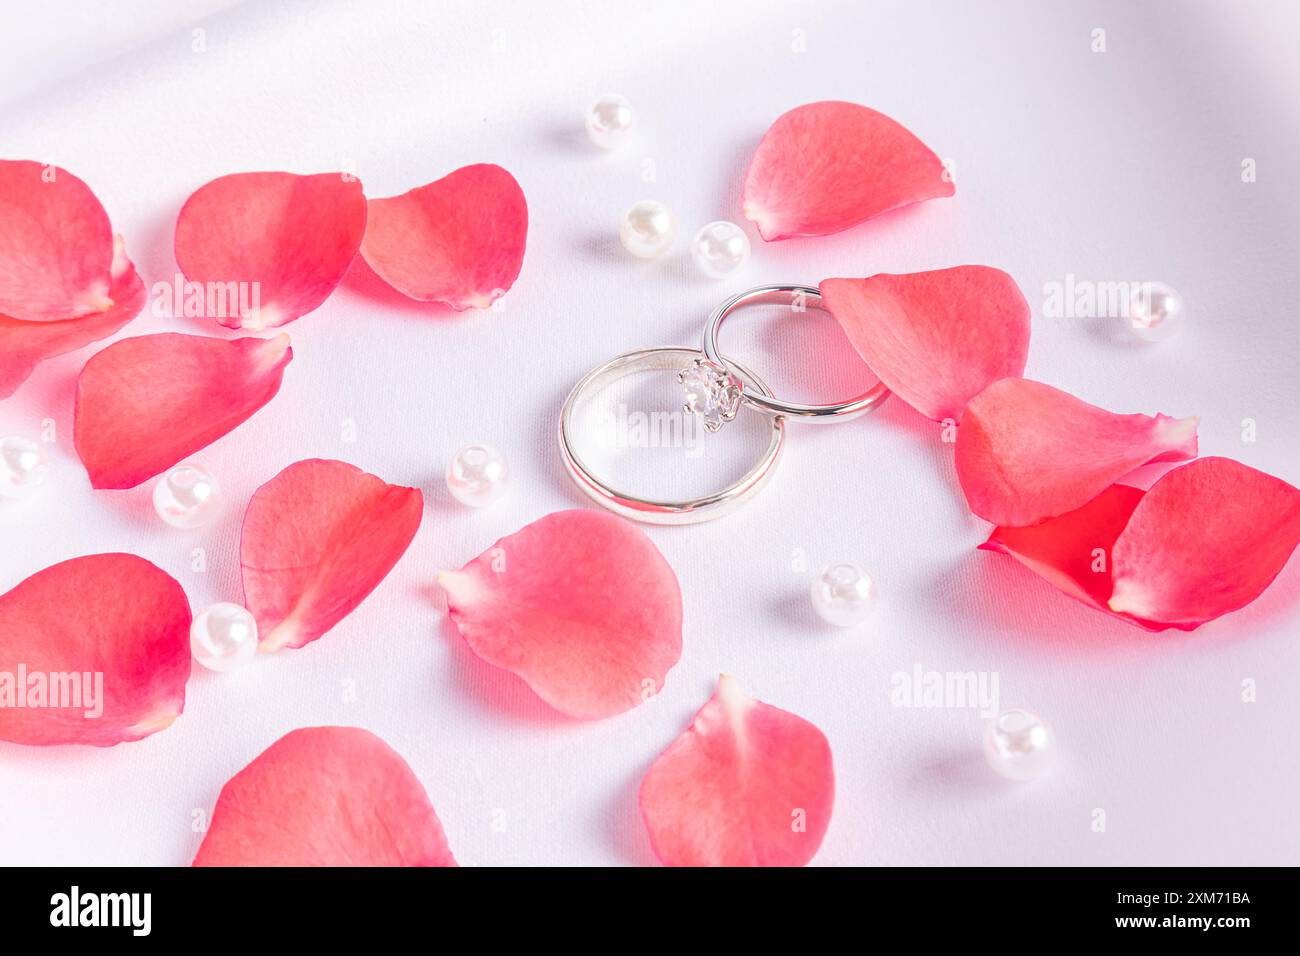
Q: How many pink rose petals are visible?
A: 15